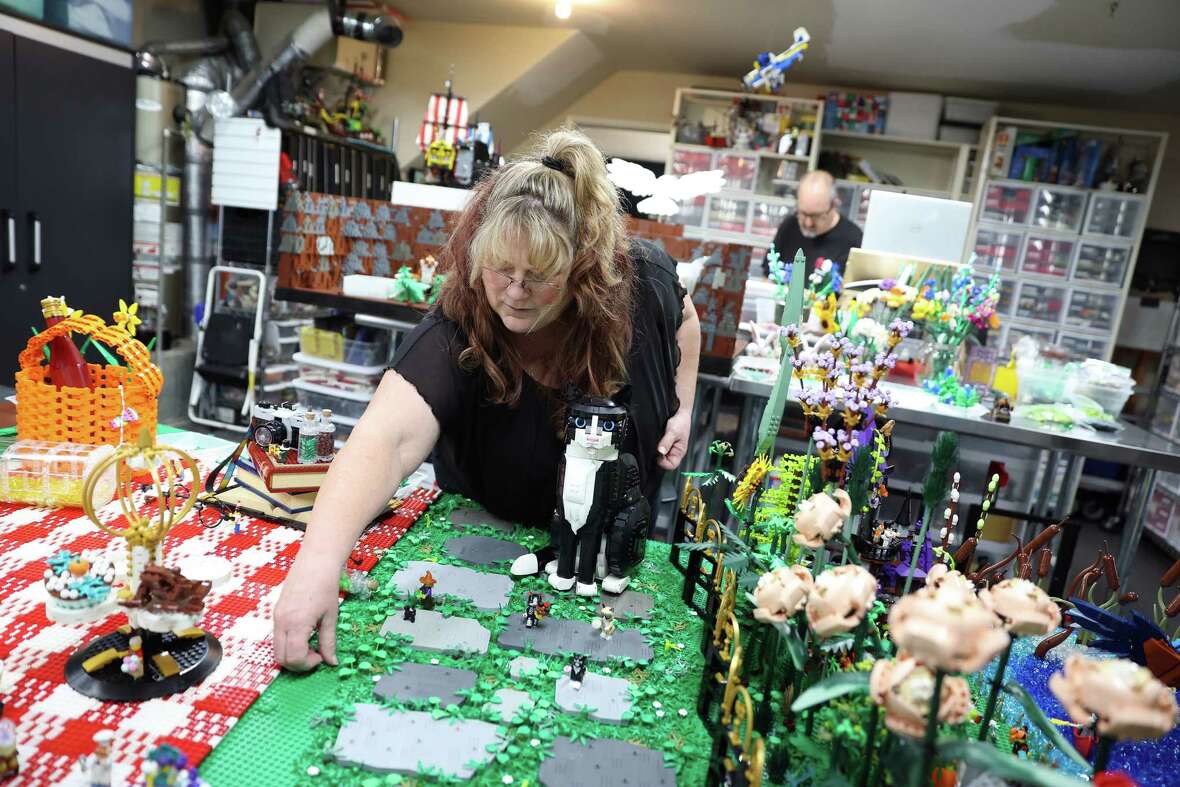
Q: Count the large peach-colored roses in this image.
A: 8